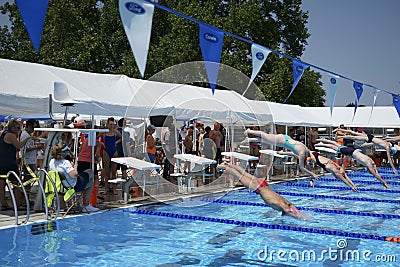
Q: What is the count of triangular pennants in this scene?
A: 9